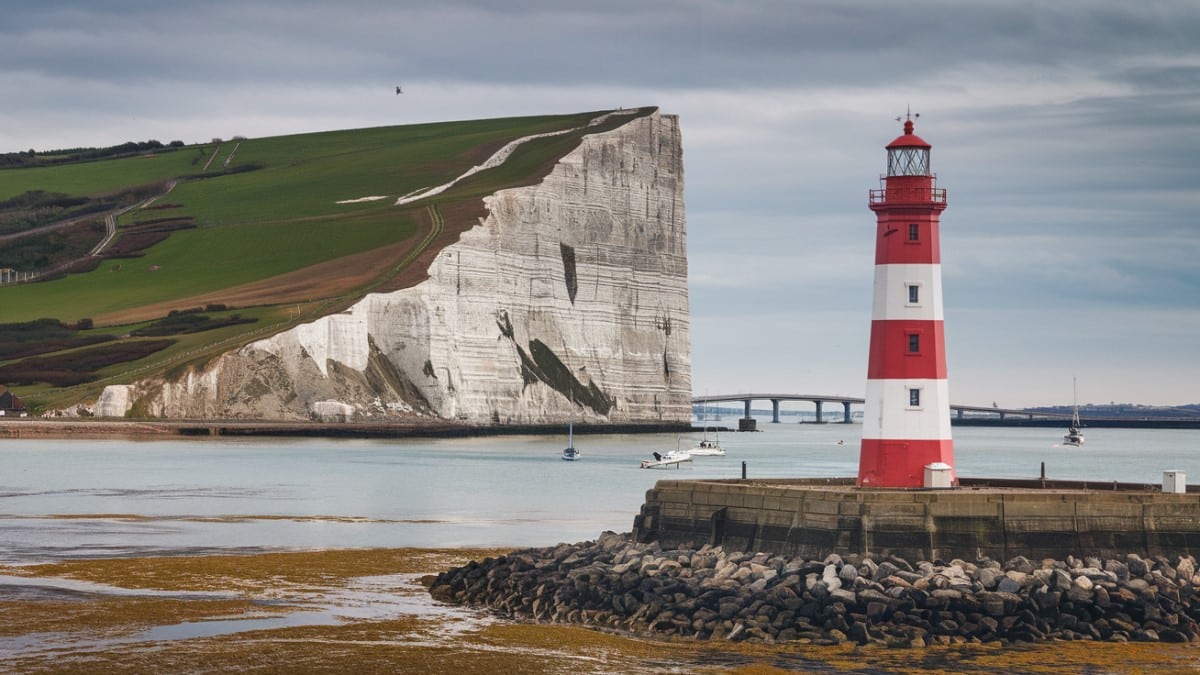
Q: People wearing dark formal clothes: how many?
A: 0